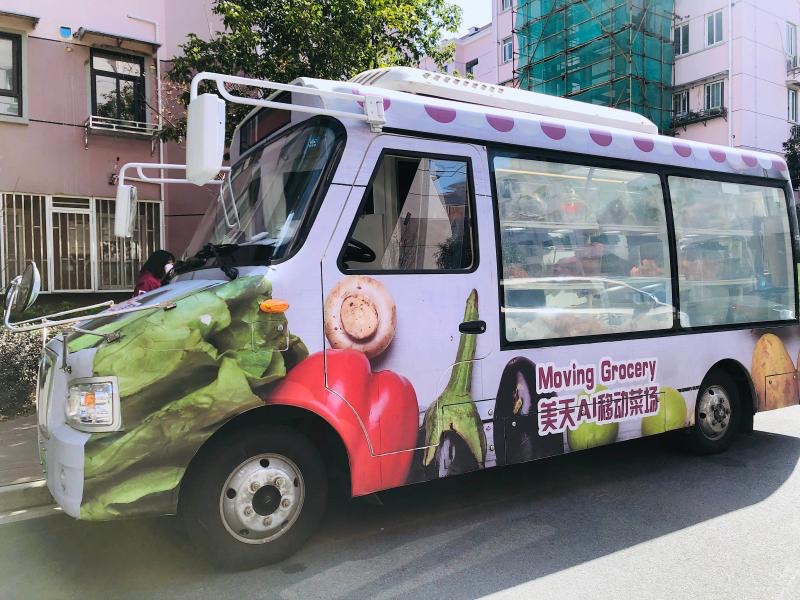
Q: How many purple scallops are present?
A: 10